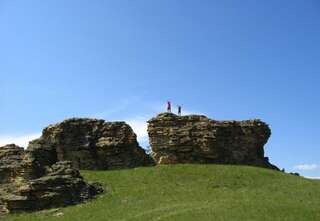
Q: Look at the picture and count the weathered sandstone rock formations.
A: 3